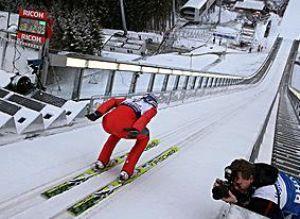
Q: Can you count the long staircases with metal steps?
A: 1